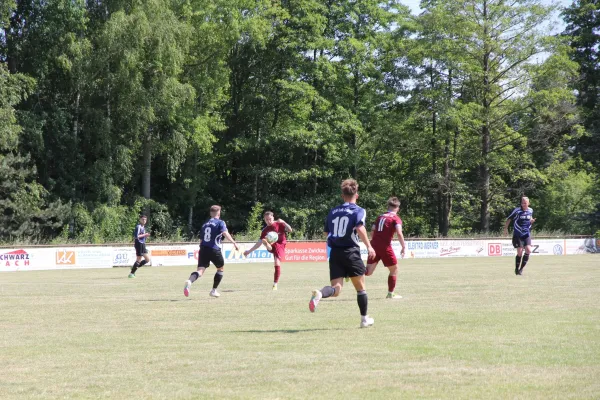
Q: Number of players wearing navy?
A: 4